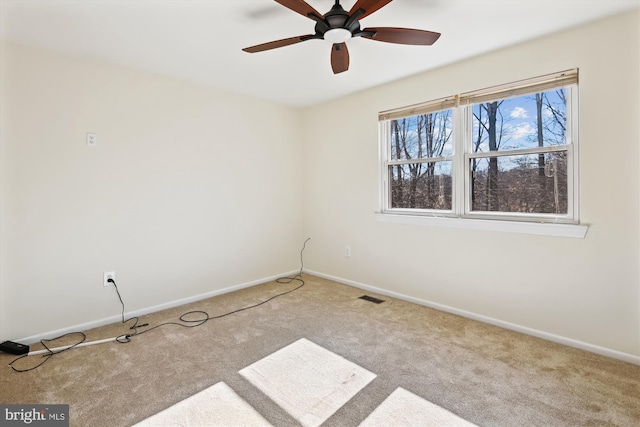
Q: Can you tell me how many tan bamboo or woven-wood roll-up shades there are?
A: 2